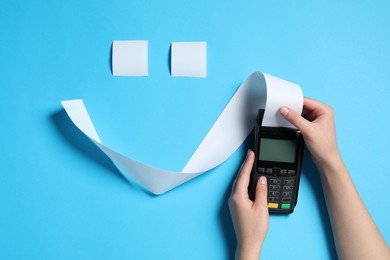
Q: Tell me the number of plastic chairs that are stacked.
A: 0